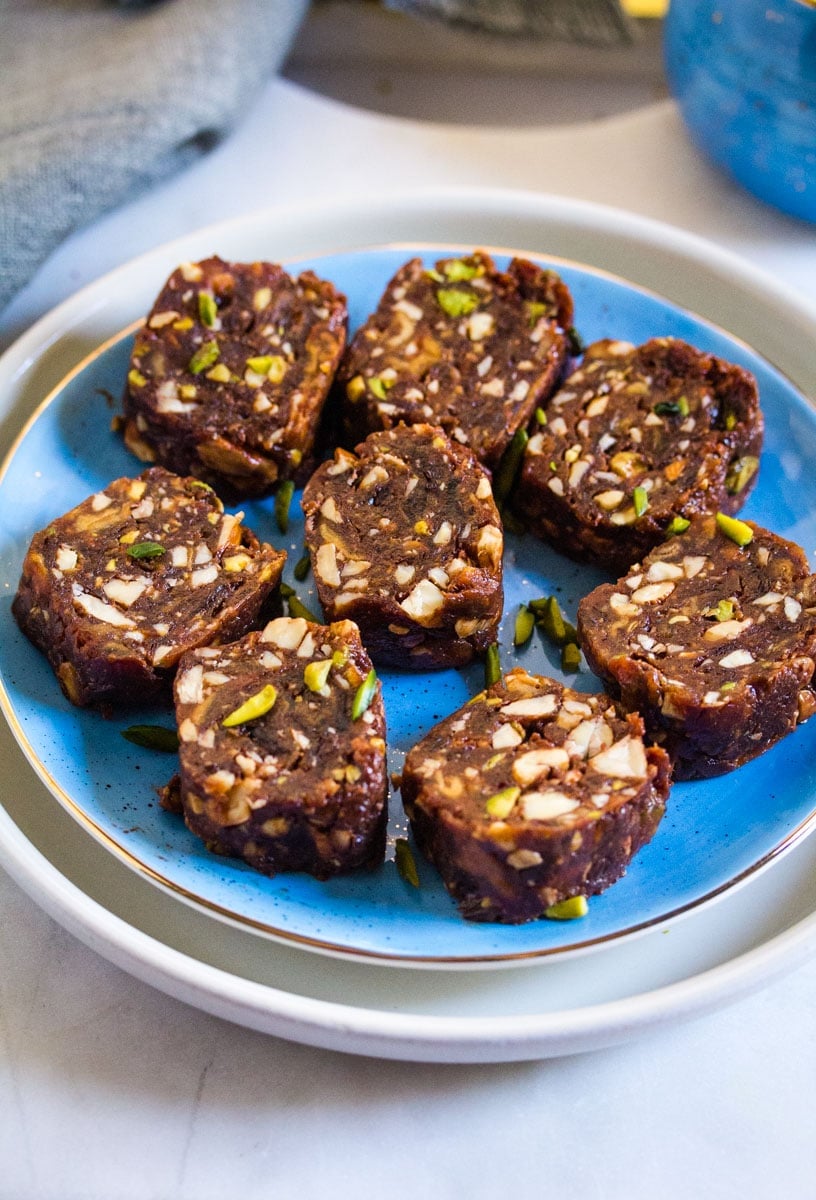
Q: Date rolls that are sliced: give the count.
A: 8